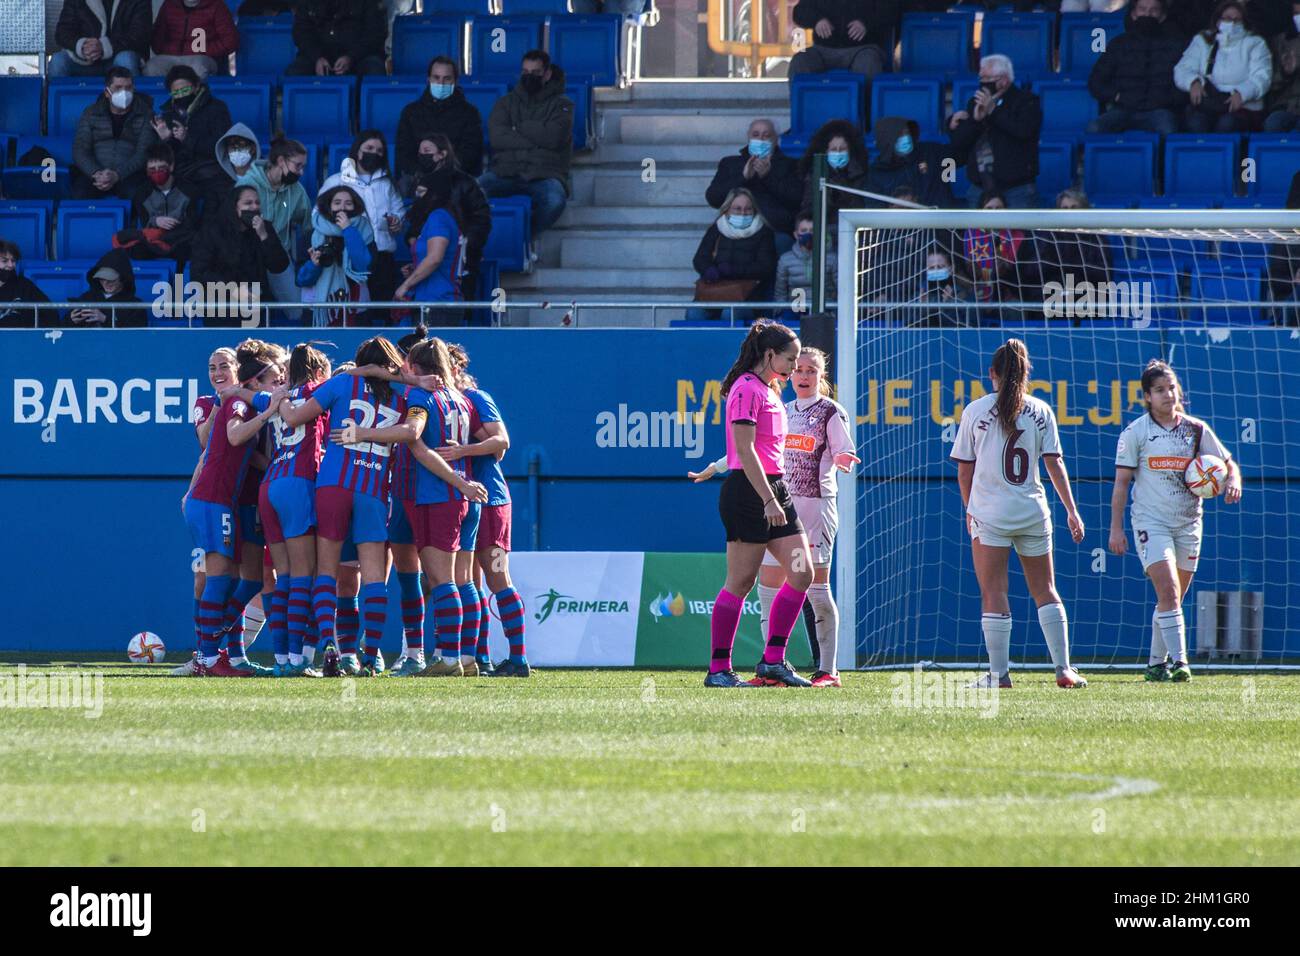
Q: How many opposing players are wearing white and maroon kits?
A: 3